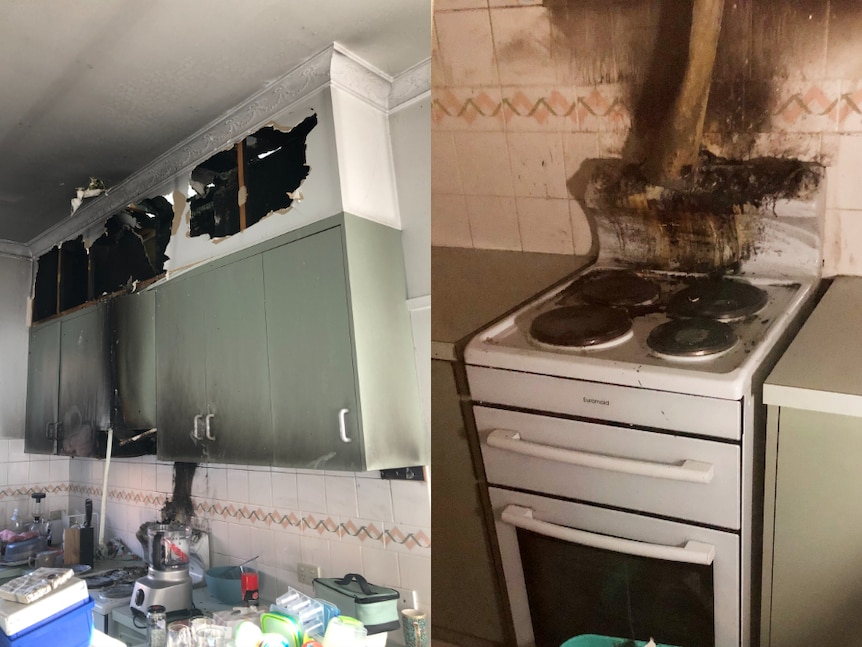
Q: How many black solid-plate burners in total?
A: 4